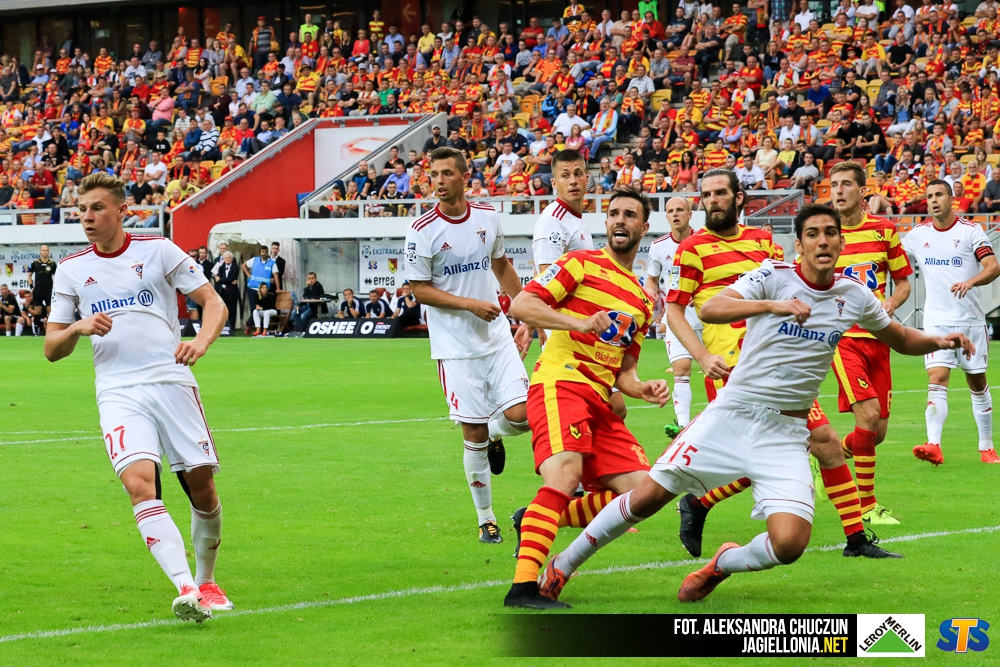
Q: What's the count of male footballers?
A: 9